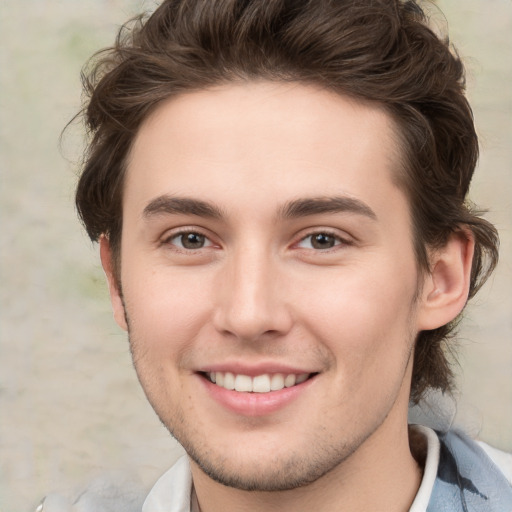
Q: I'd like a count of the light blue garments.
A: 1